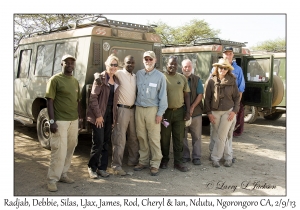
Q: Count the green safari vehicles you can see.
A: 3